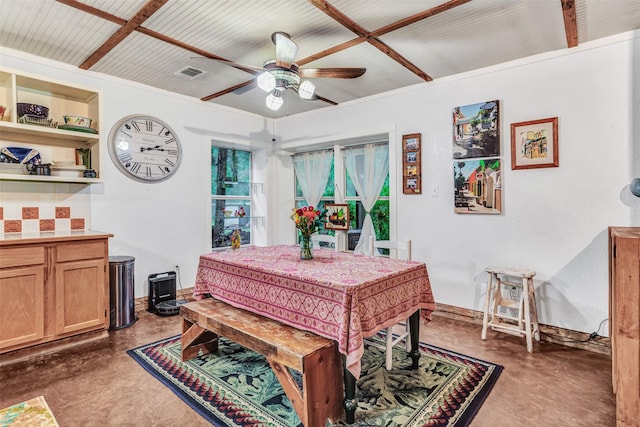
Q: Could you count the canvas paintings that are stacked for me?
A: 2